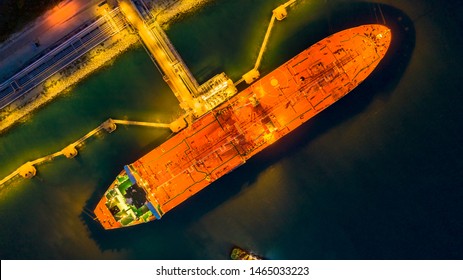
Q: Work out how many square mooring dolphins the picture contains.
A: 6